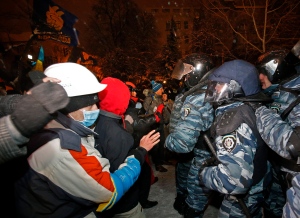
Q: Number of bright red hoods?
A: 1